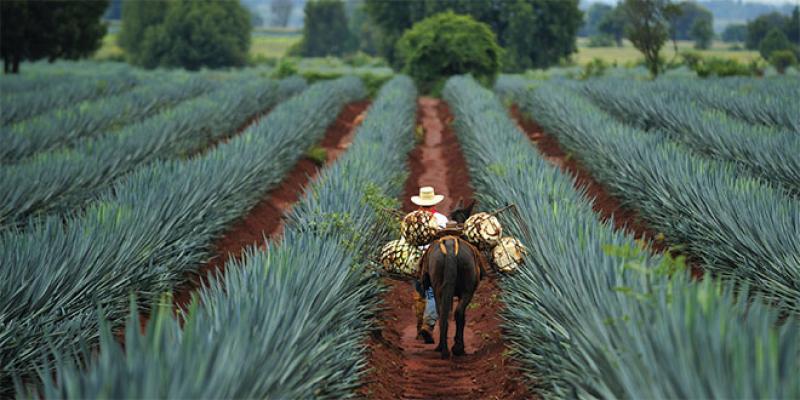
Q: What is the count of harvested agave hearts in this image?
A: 4